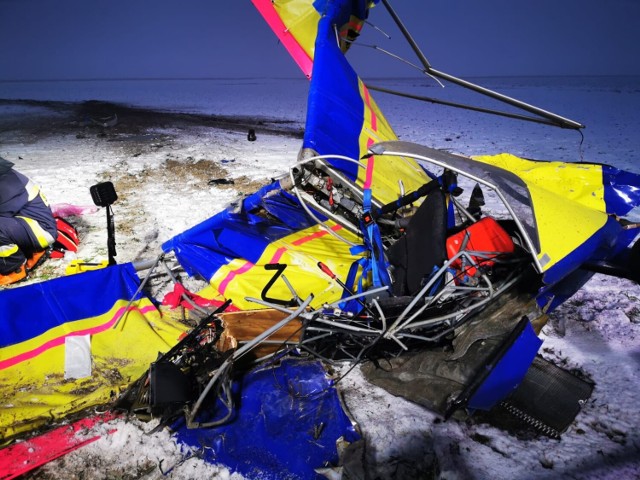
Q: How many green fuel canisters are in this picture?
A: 0